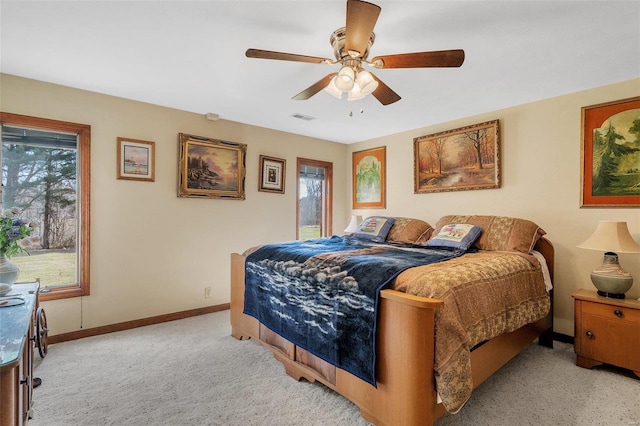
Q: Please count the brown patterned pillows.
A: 2